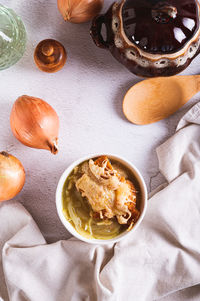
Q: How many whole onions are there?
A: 3